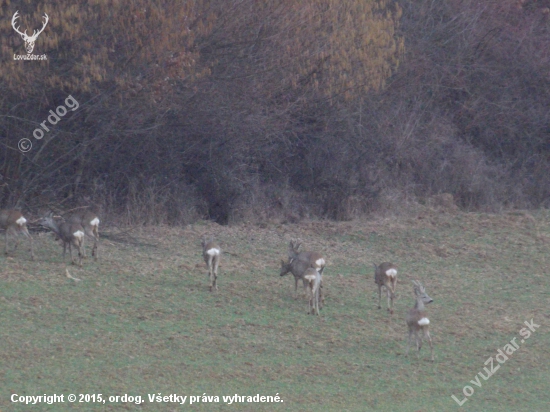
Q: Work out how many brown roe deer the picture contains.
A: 9